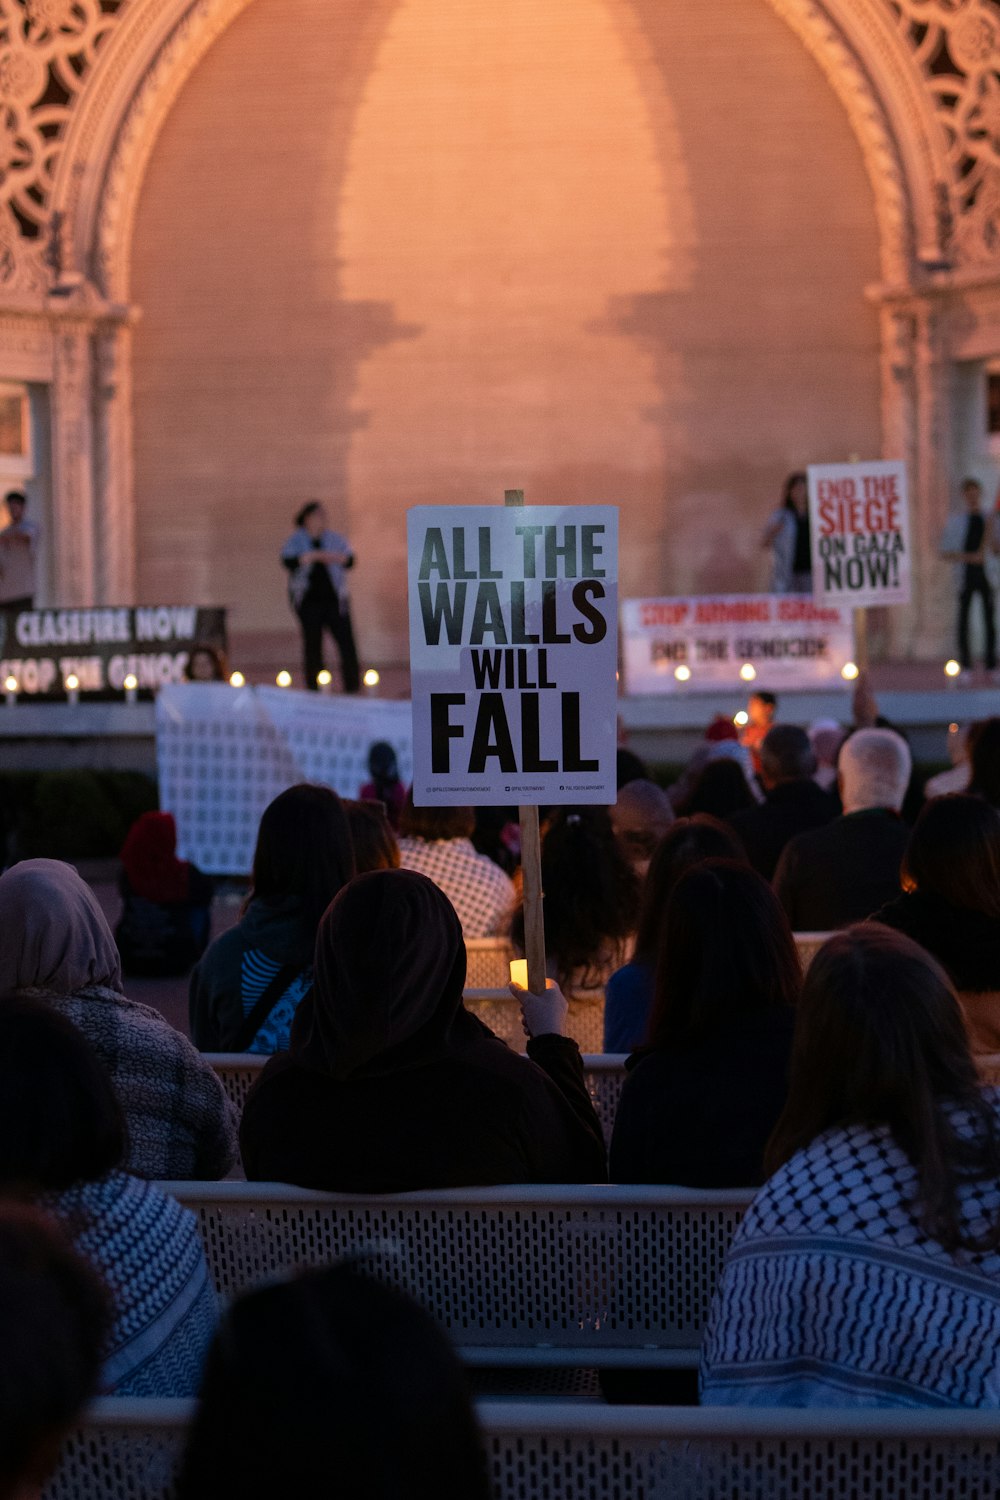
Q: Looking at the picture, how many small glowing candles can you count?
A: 13